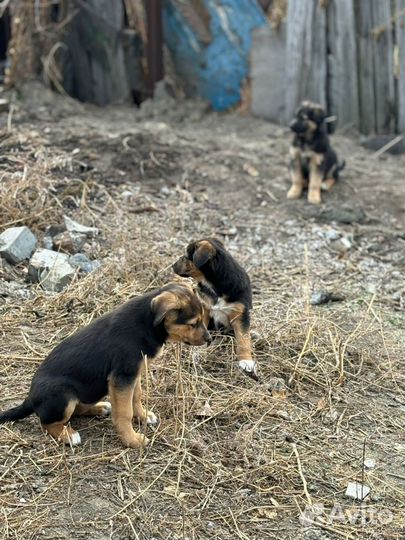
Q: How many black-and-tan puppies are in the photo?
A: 3